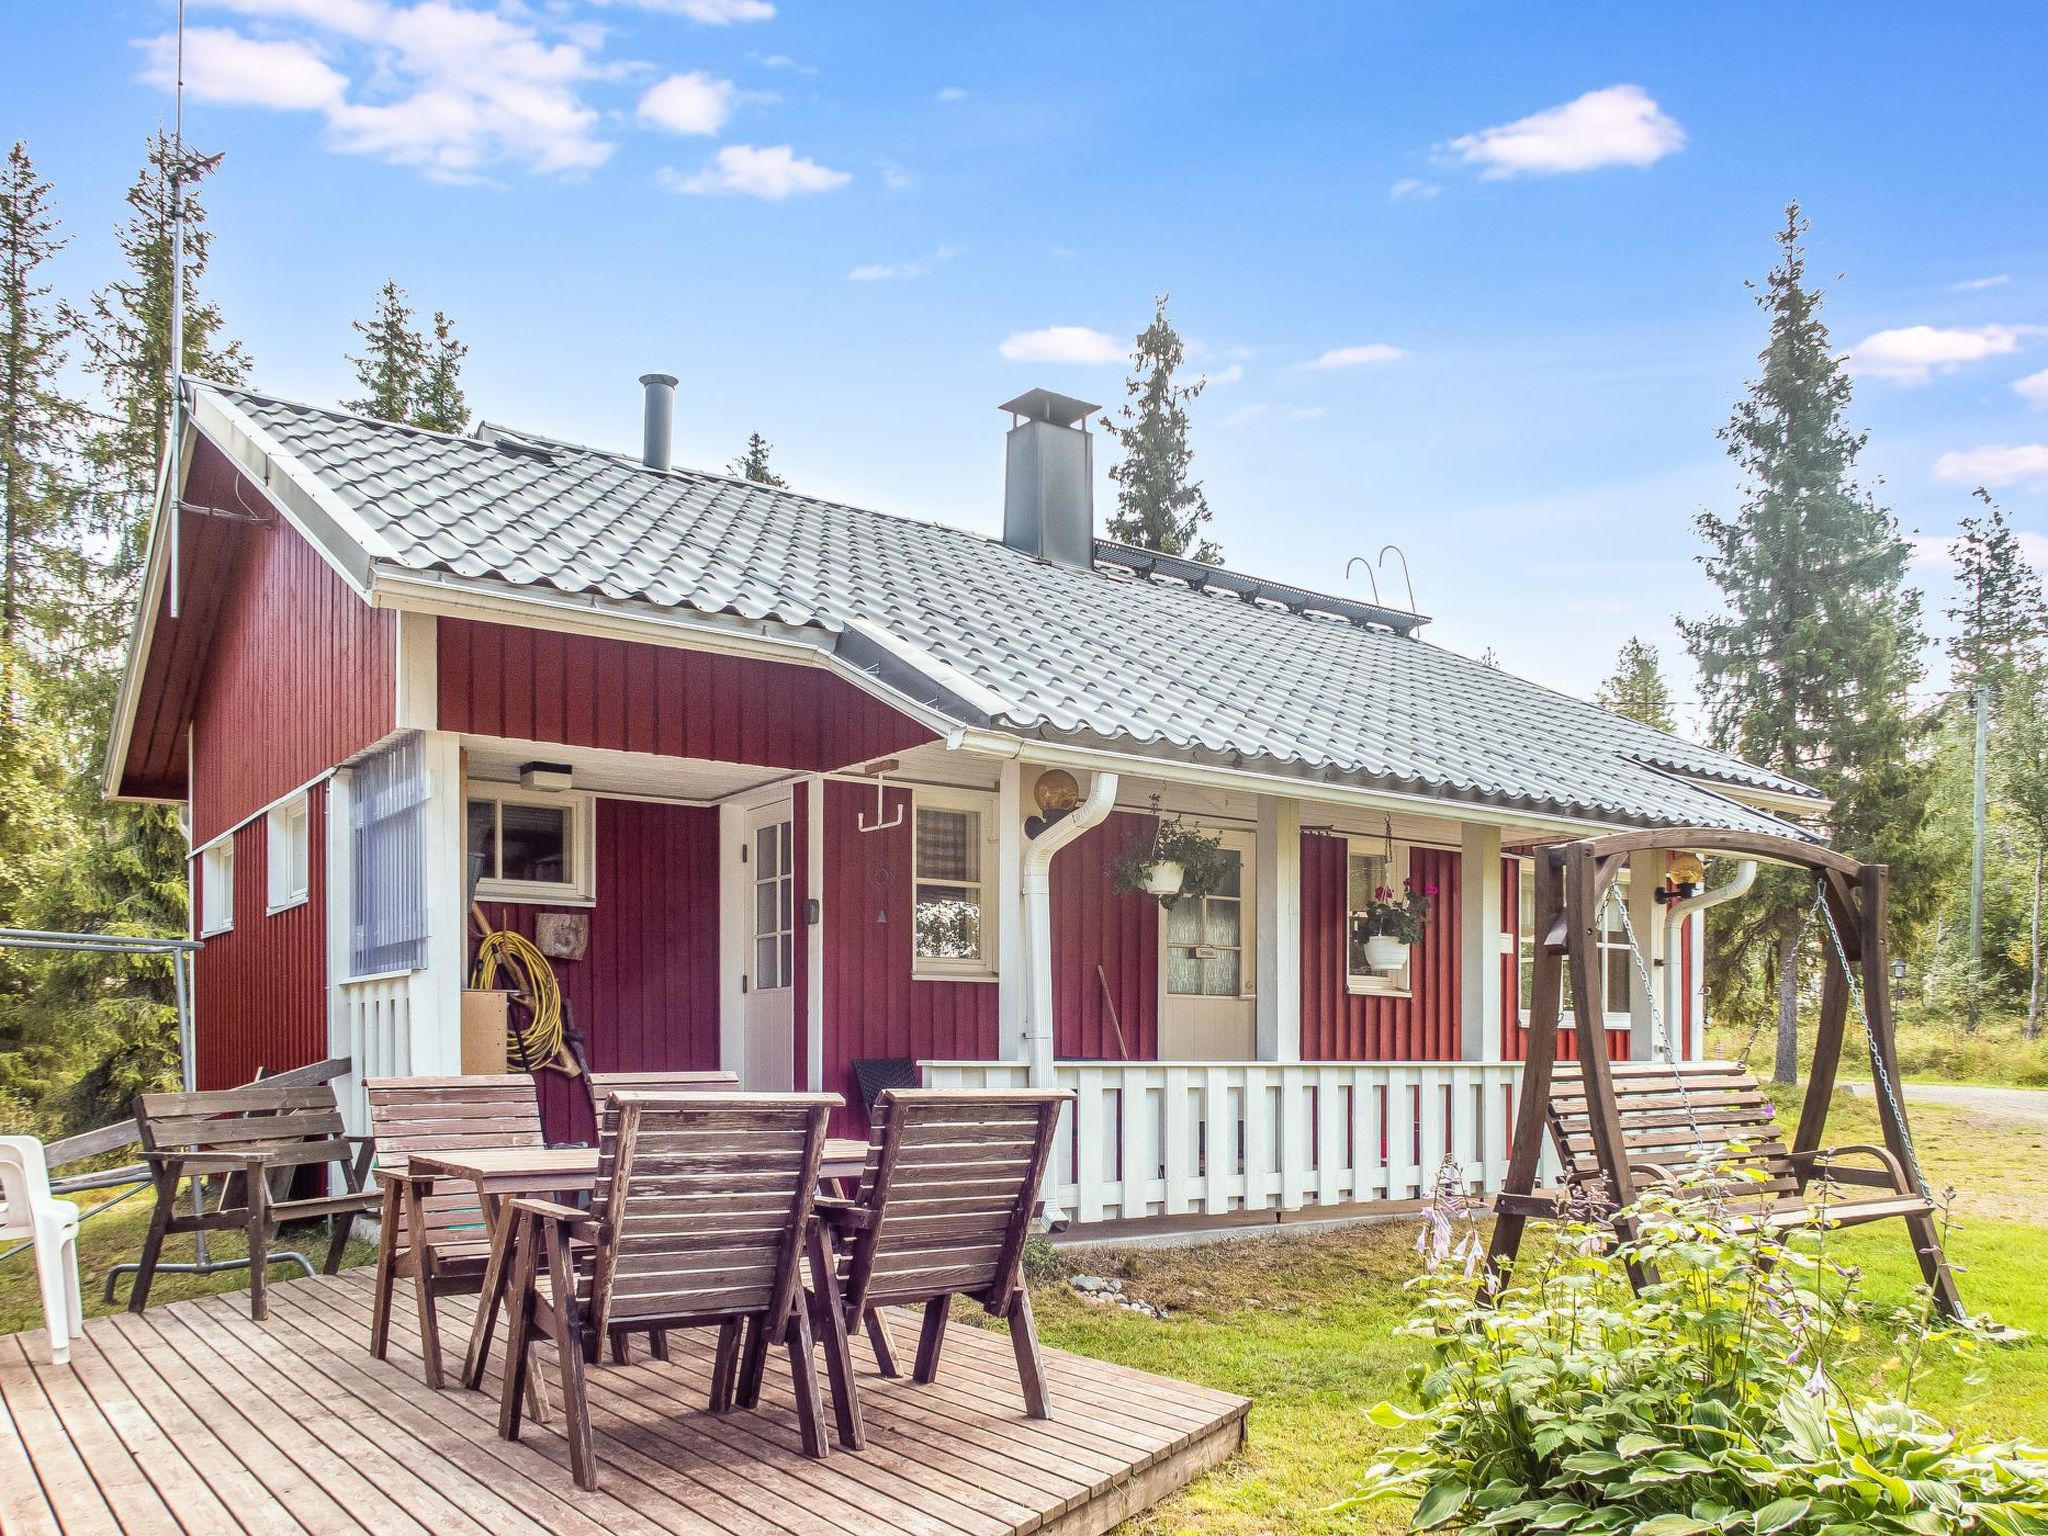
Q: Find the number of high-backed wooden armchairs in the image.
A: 4